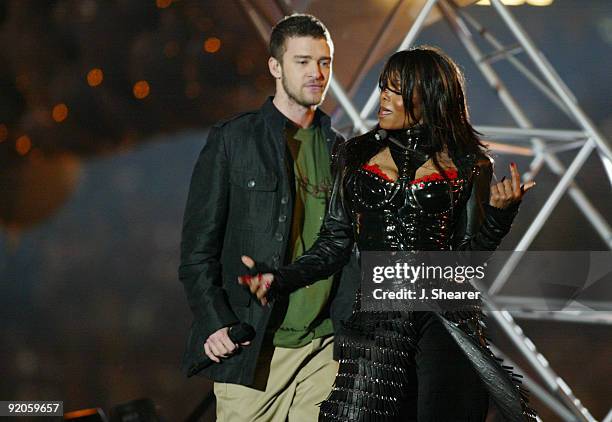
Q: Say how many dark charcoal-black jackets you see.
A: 1